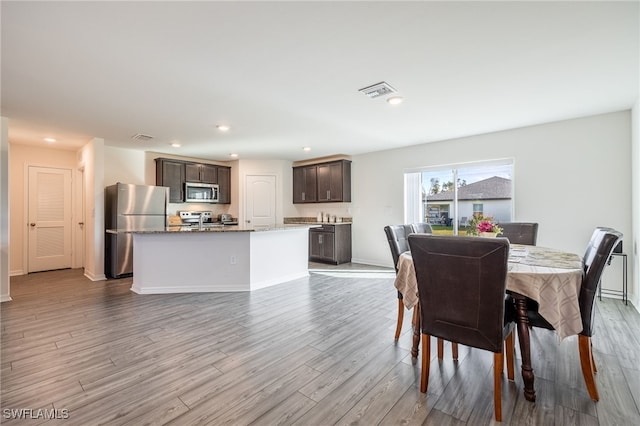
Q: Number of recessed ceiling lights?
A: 6